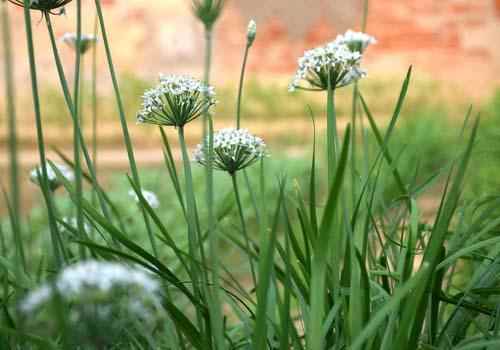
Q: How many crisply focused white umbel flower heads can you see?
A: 3